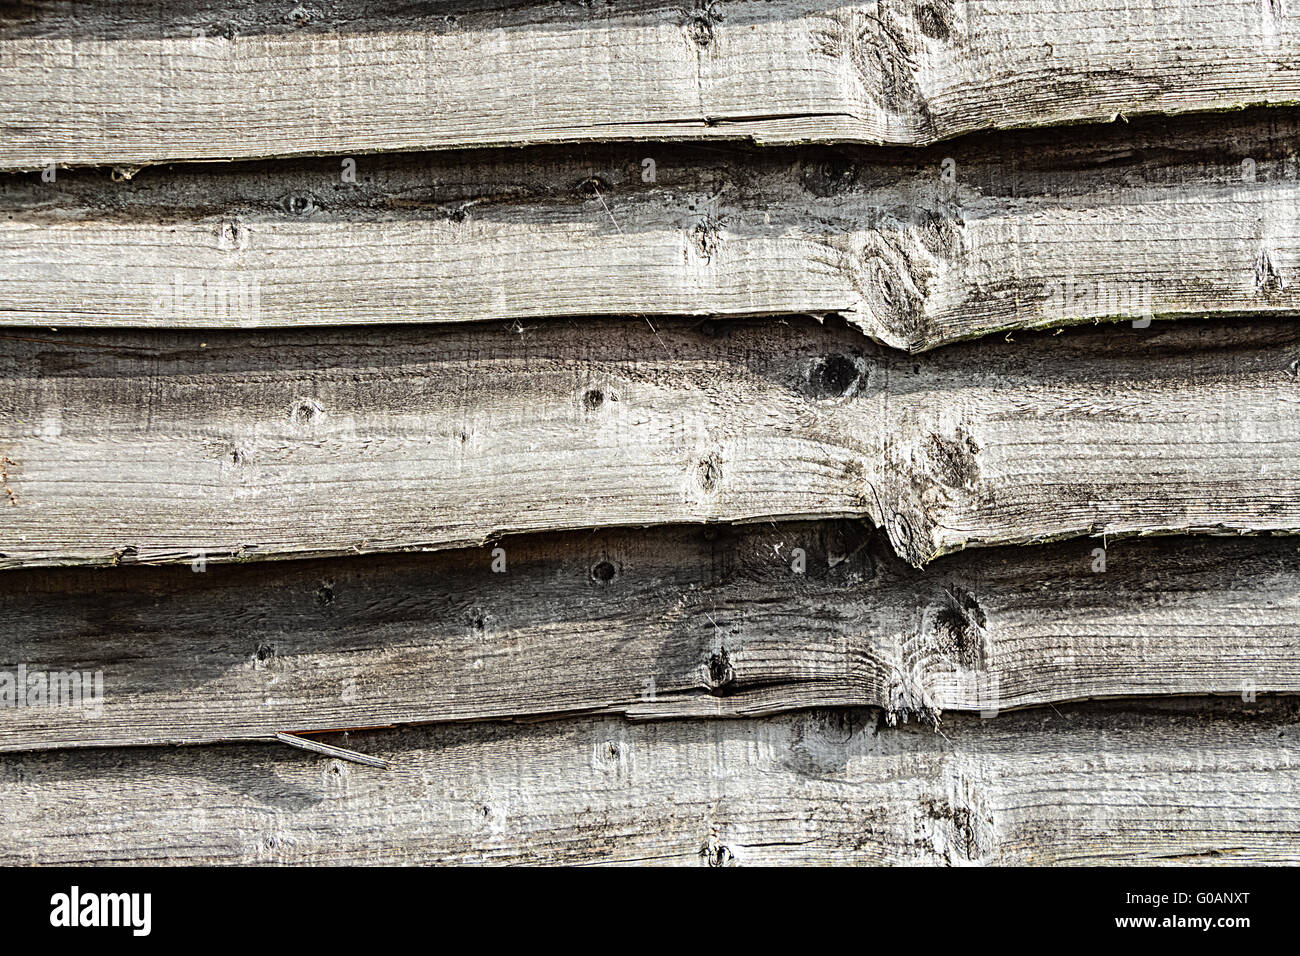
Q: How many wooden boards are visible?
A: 5